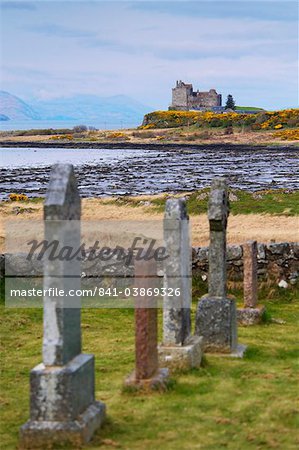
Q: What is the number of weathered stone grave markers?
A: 5